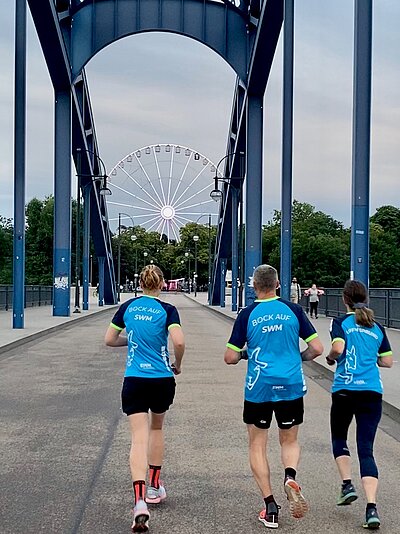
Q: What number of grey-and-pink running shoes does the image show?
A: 2